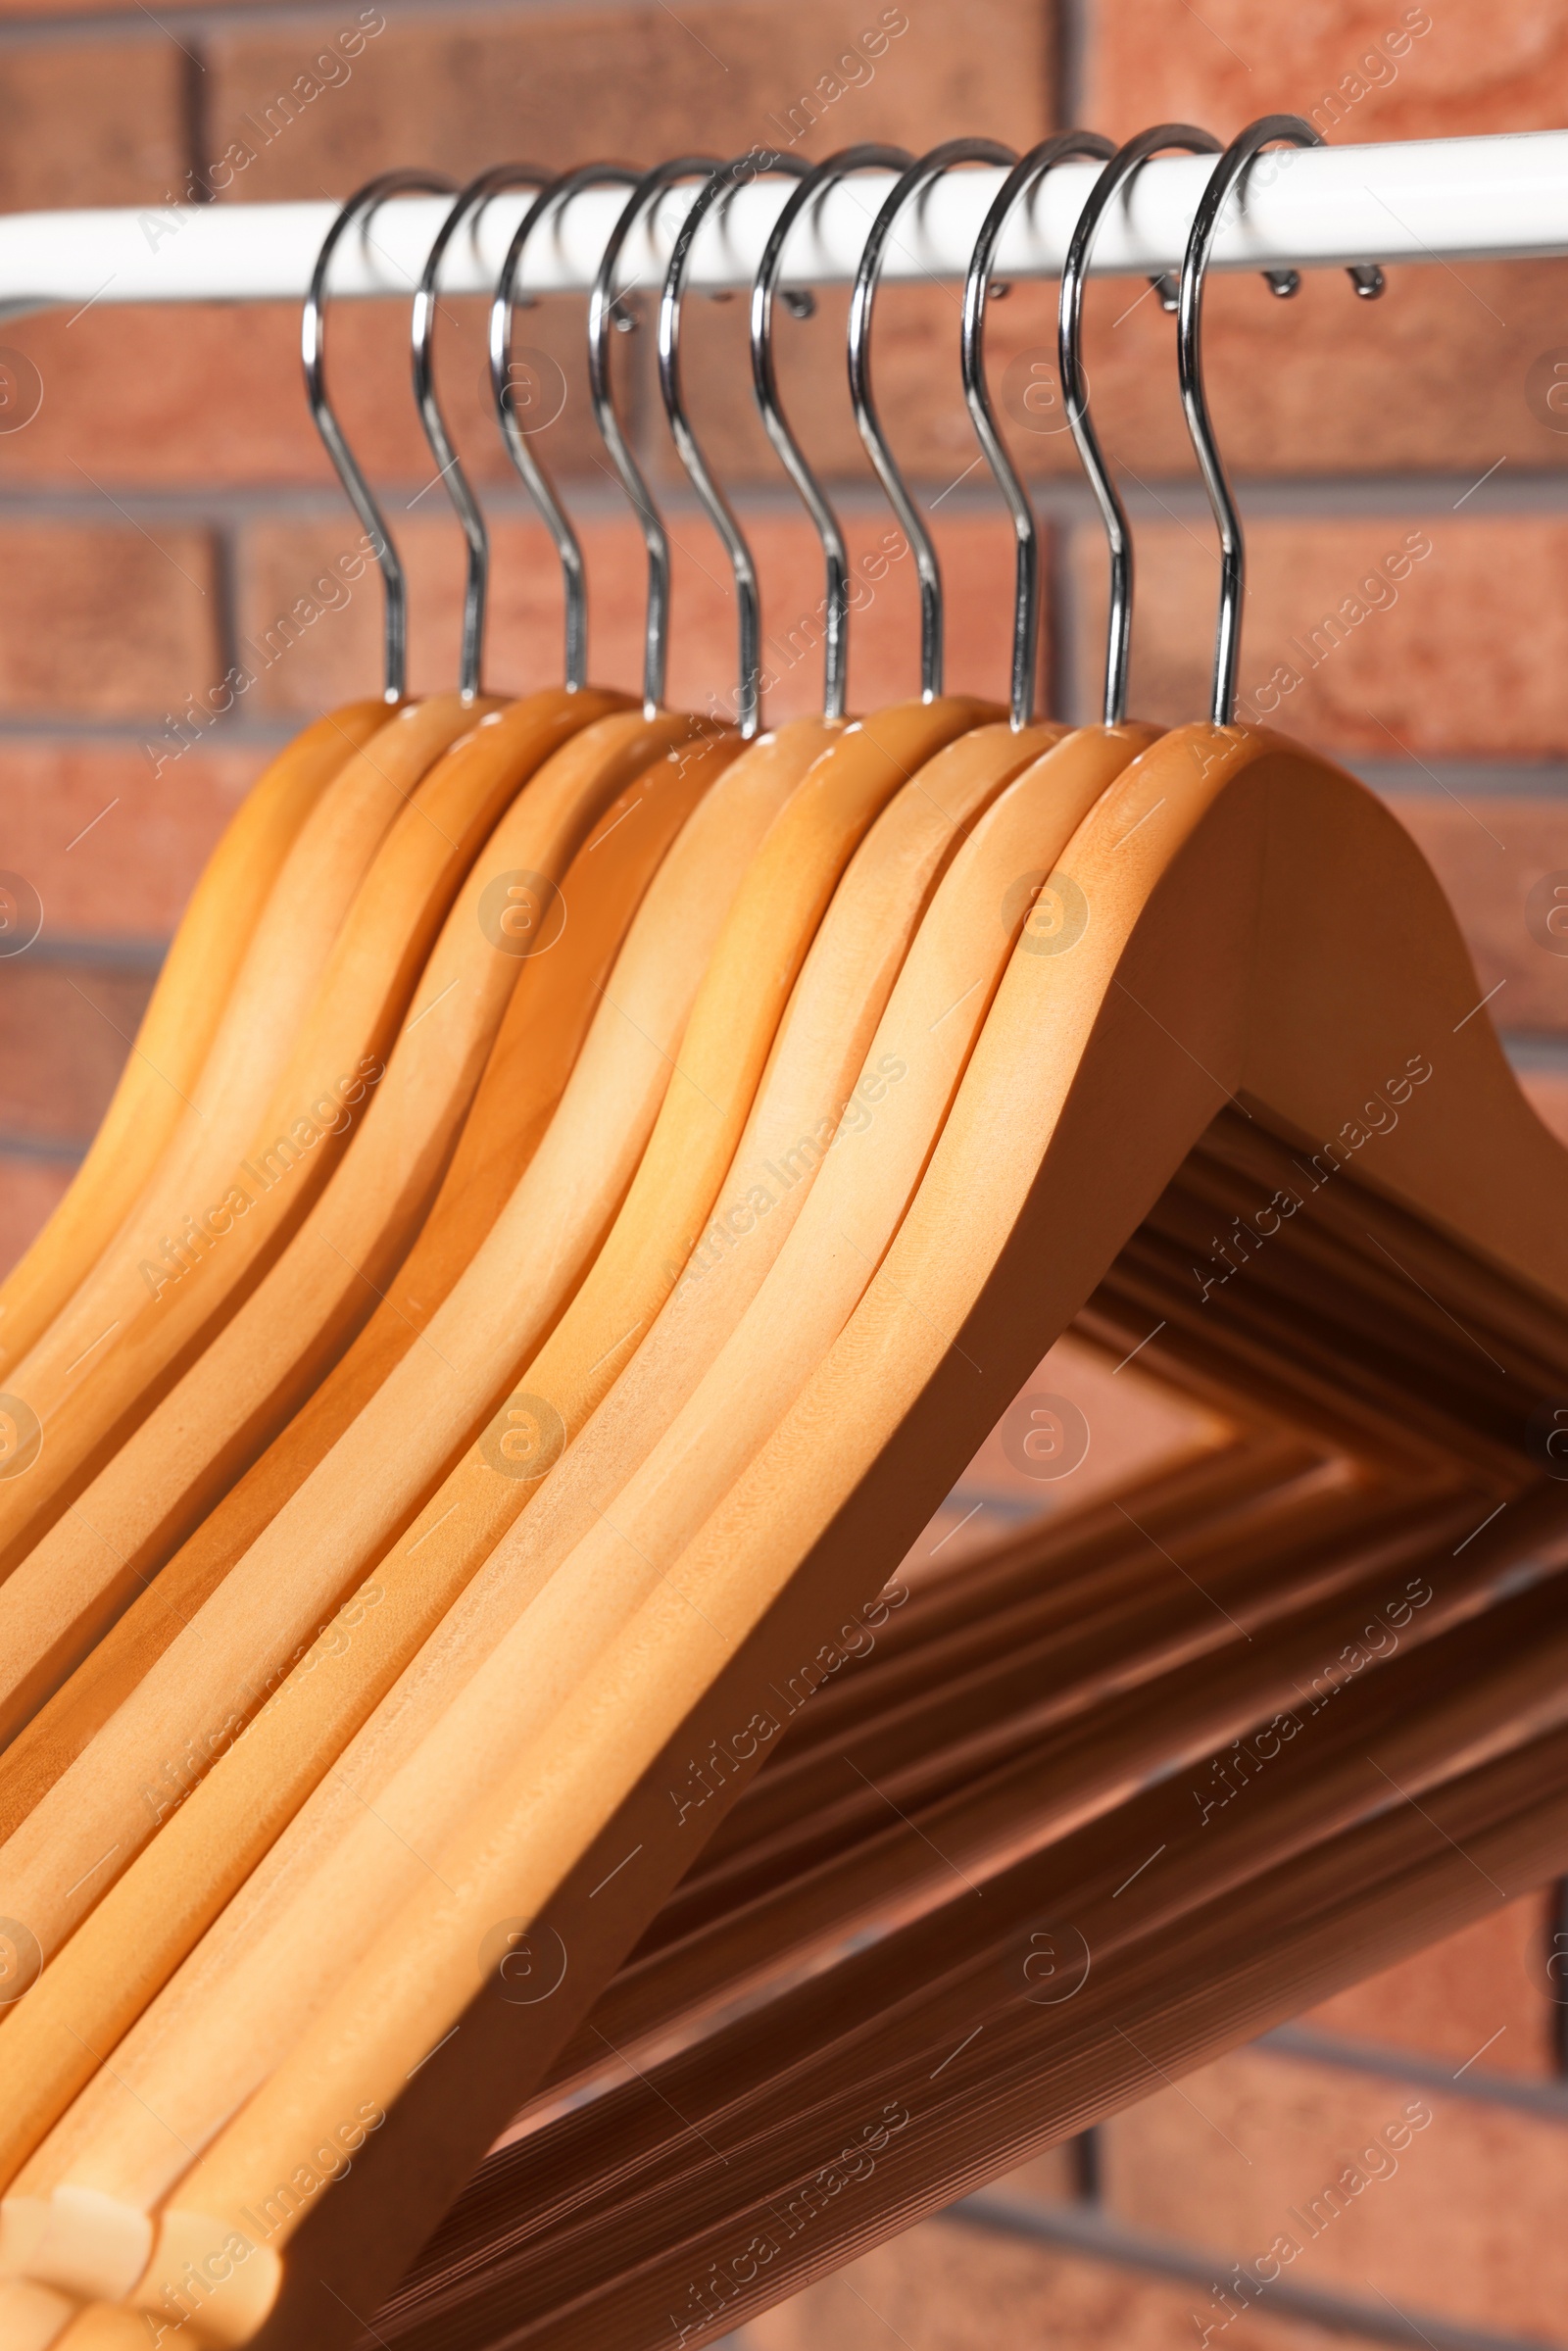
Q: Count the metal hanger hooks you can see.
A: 10